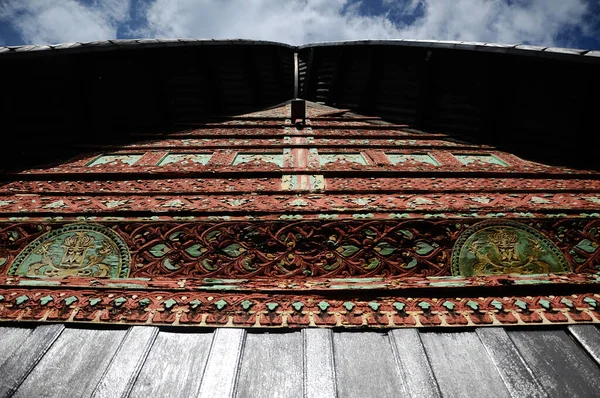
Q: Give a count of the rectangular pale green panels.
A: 6